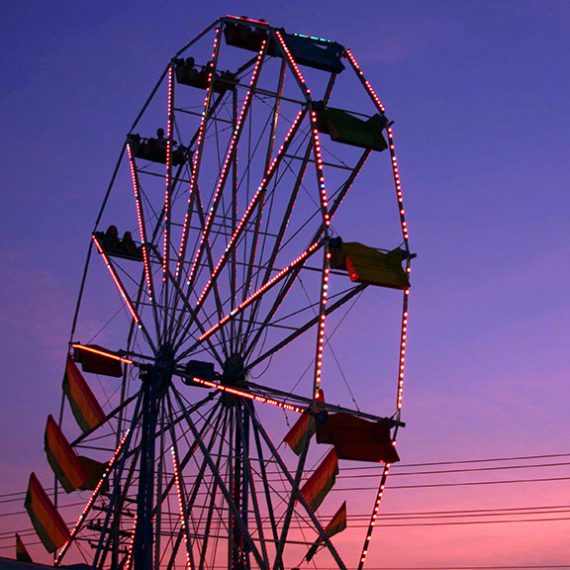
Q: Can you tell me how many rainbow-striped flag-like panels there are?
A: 7